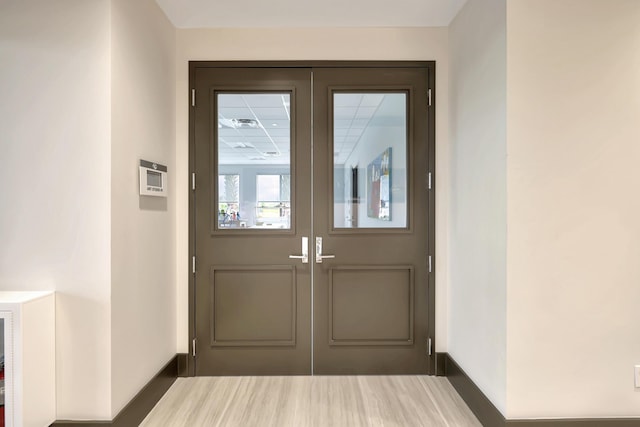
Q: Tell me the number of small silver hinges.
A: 8